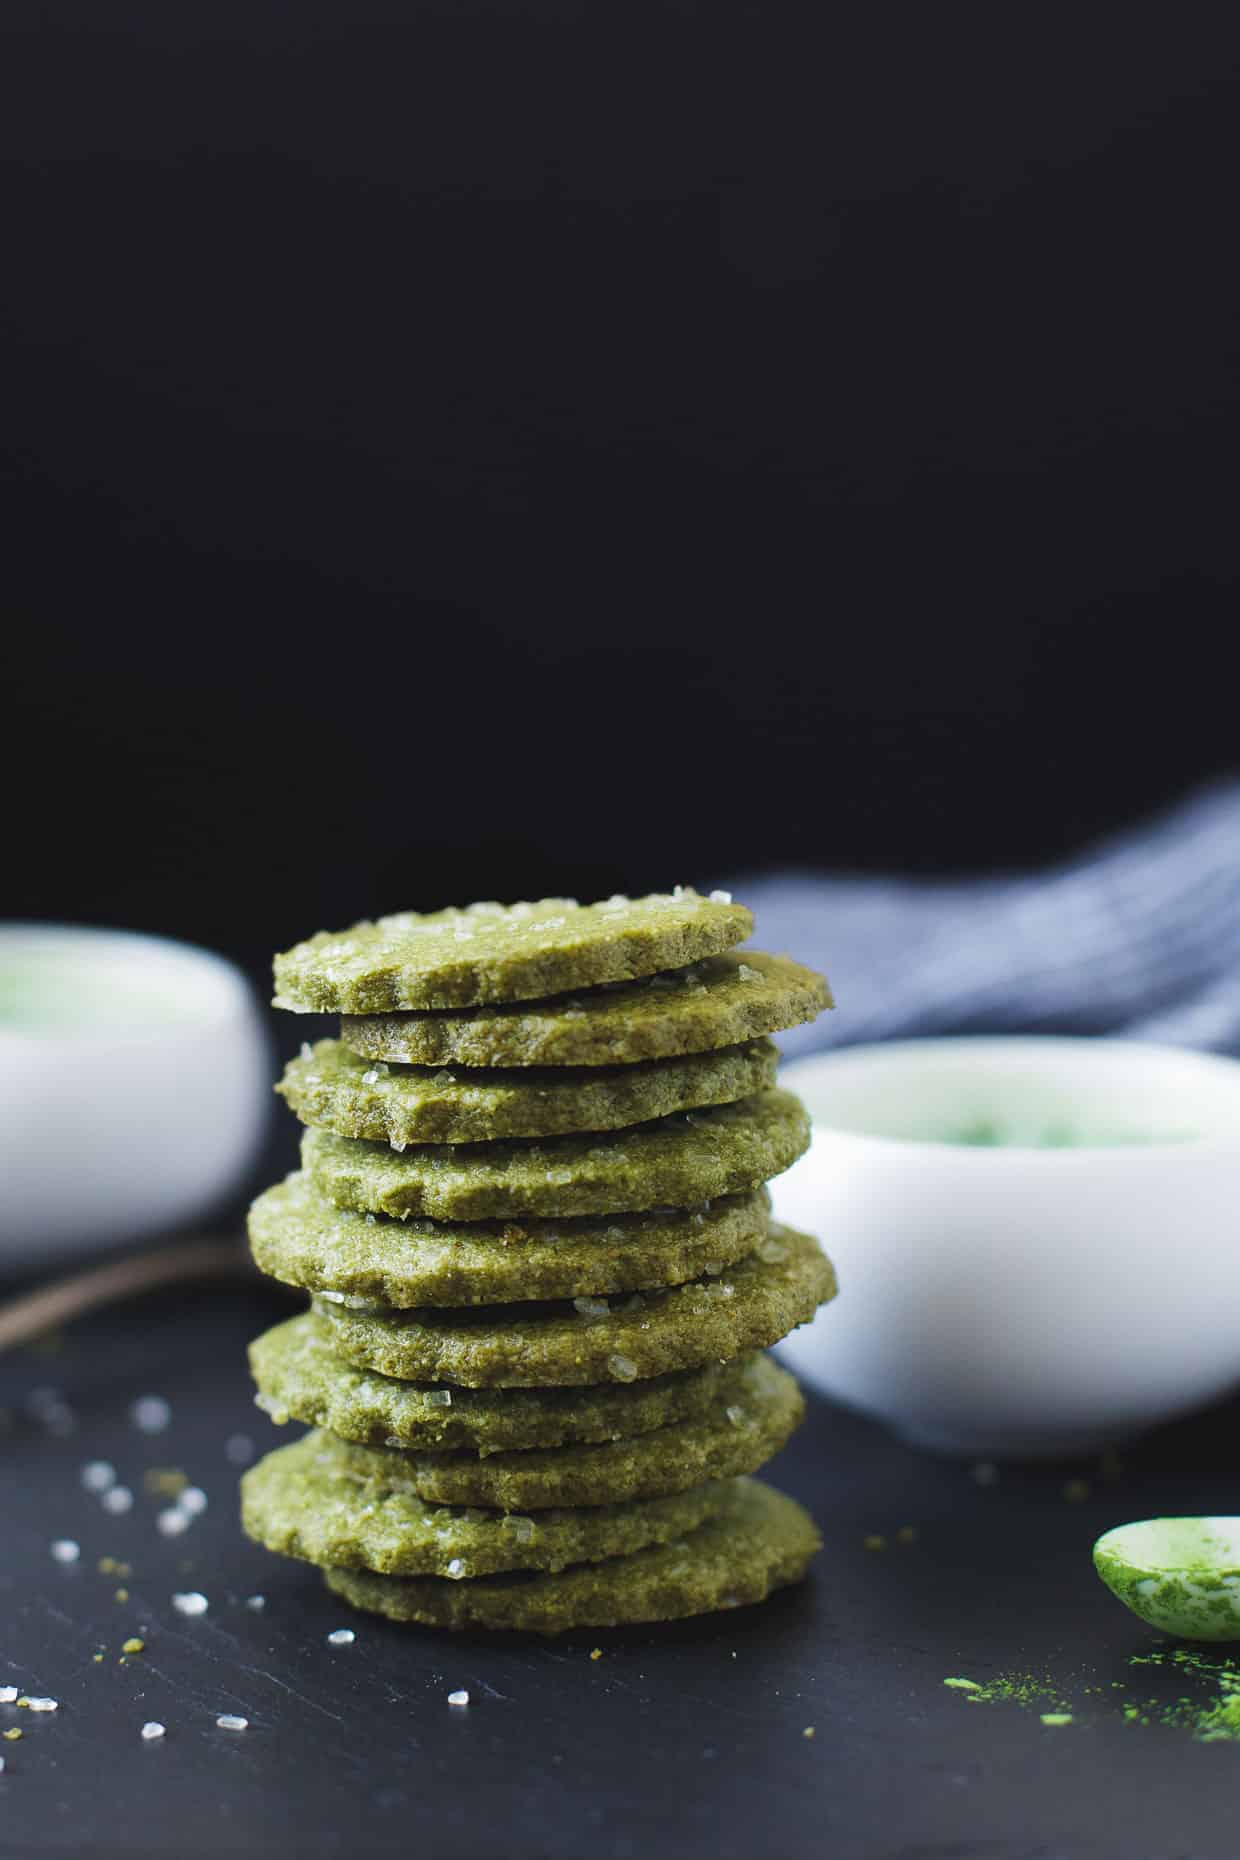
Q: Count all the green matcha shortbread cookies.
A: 10